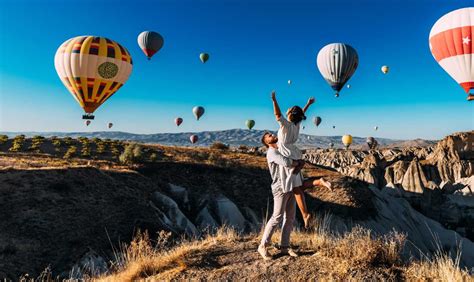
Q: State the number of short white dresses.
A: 1